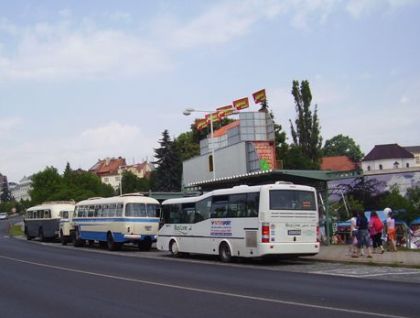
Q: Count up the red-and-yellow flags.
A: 5